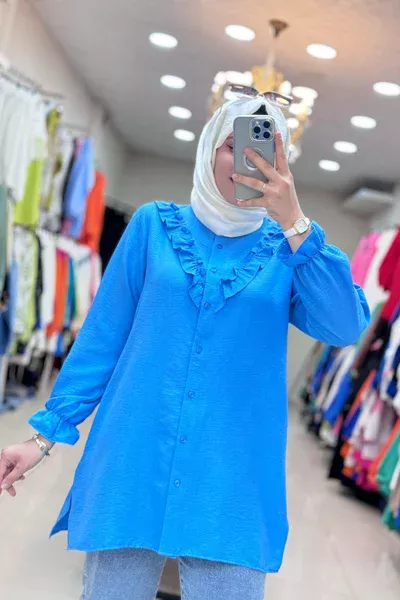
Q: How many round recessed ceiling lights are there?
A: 10